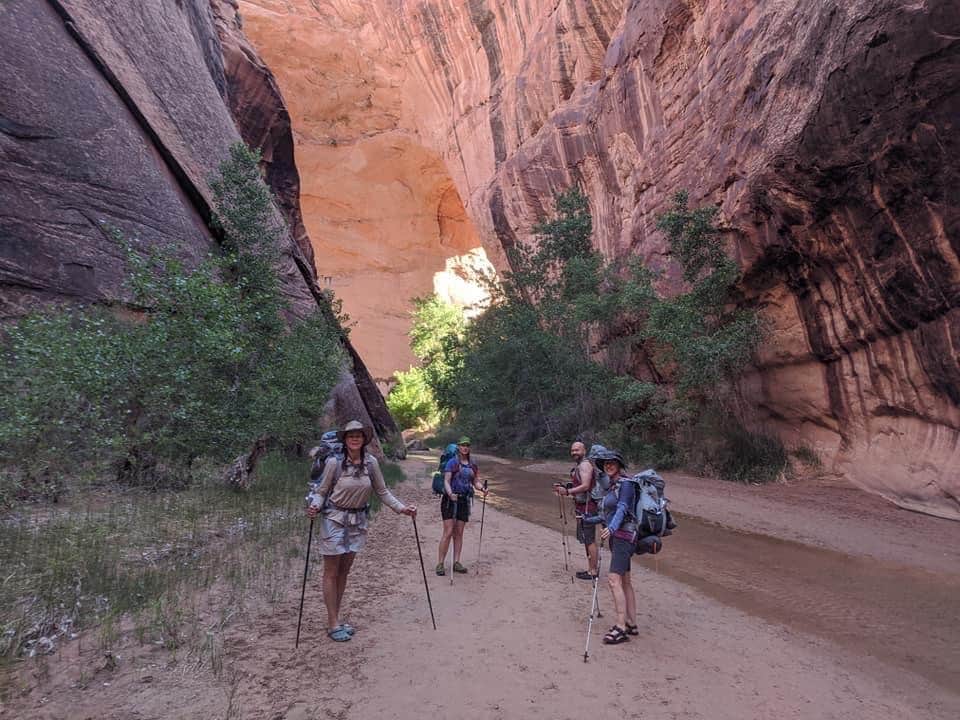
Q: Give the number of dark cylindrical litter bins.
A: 0